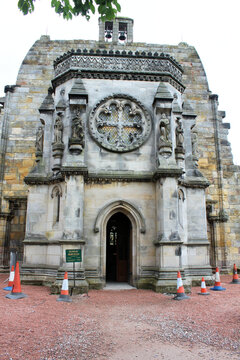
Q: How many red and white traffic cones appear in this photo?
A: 6